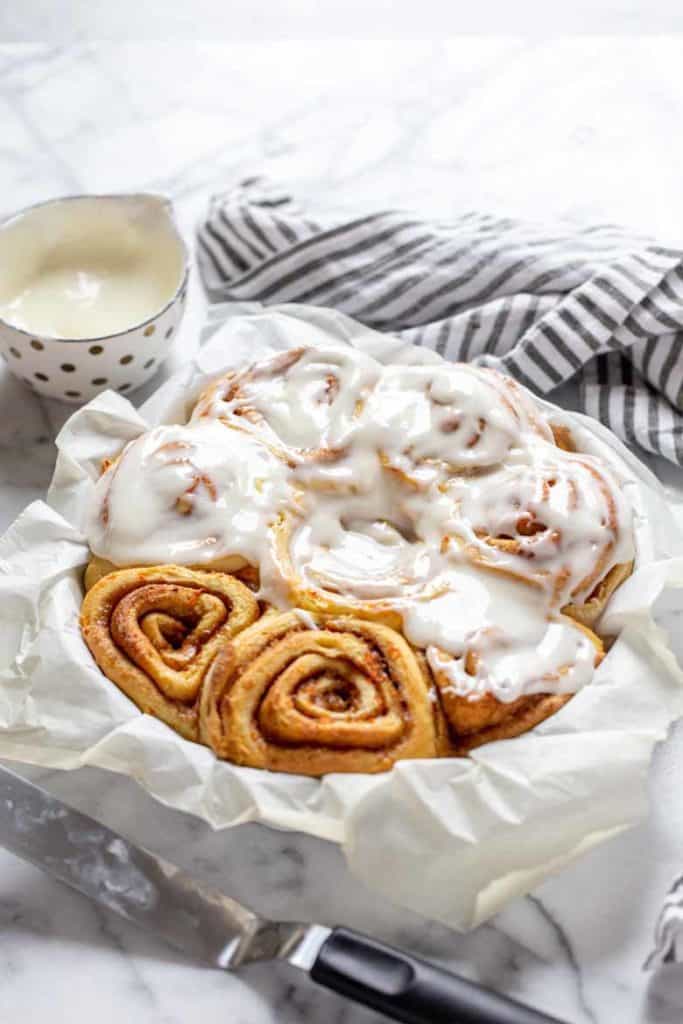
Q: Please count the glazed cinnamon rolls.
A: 6